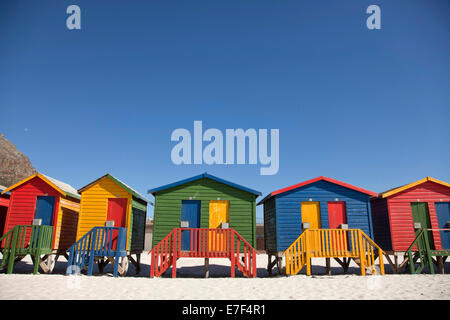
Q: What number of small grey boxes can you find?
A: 7